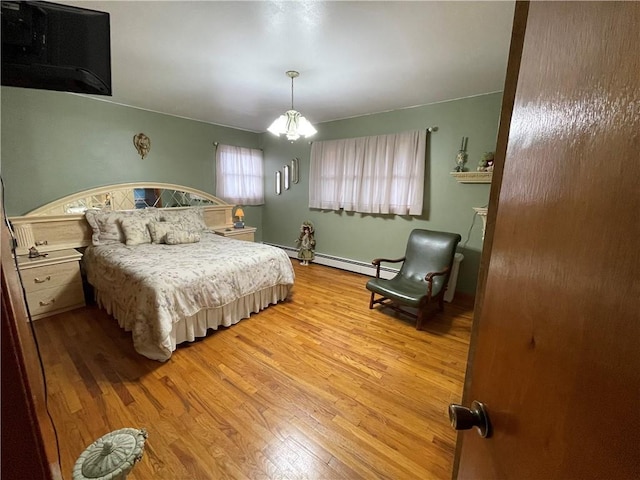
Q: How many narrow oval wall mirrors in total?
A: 3